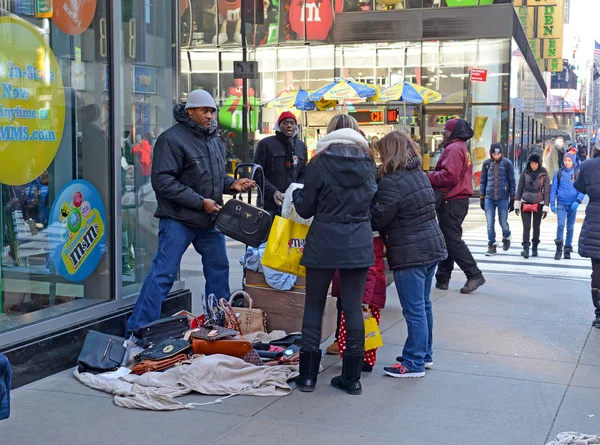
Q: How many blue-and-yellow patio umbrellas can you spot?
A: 3